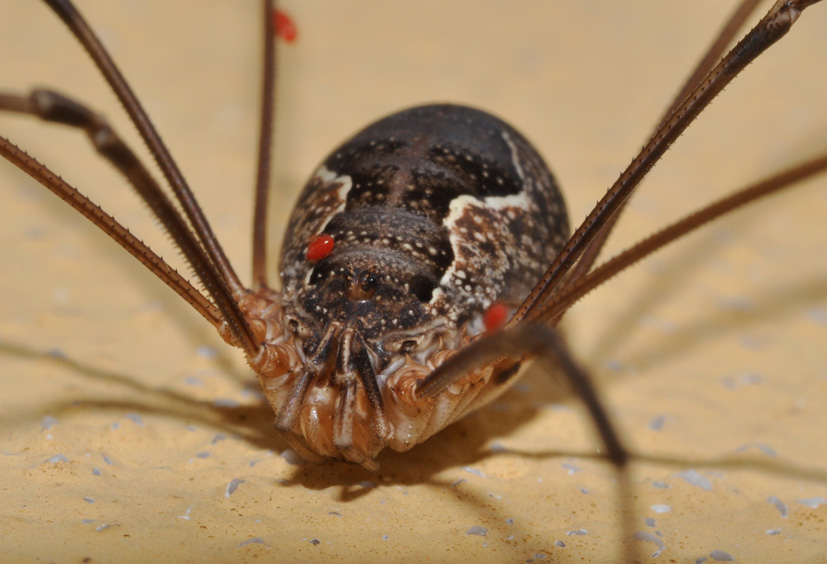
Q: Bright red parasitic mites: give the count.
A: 3